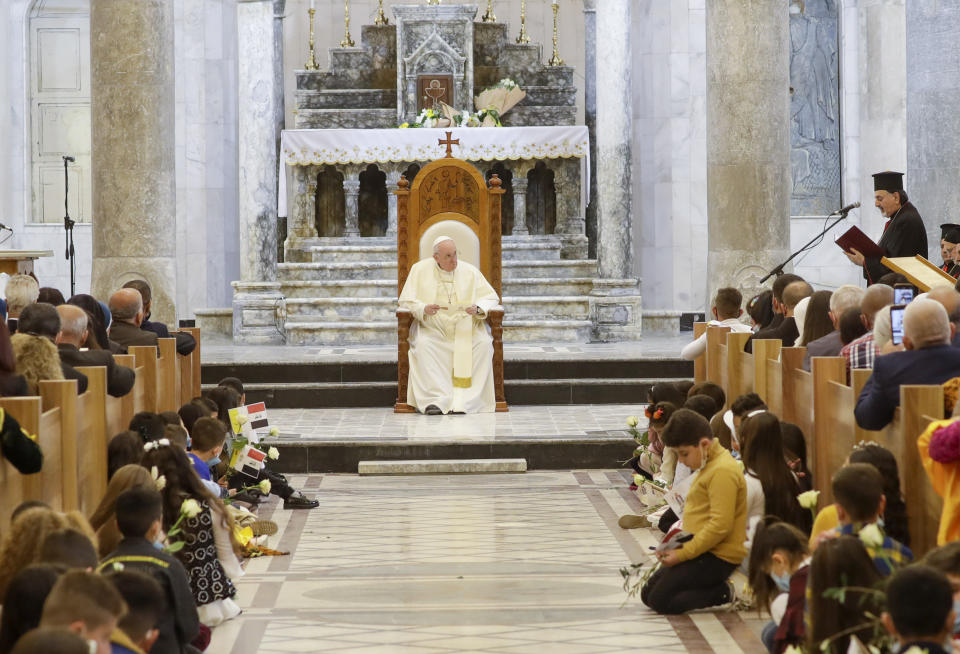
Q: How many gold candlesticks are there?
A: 6